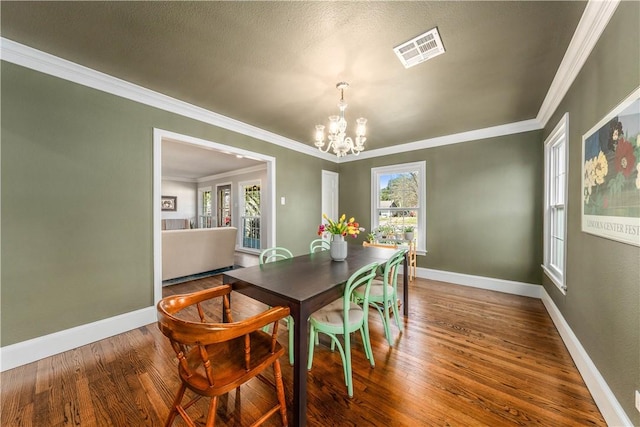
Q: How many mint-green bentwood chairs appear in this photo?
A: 4